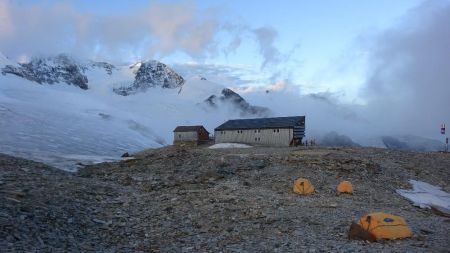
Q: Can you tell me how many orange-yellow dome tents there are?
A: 3